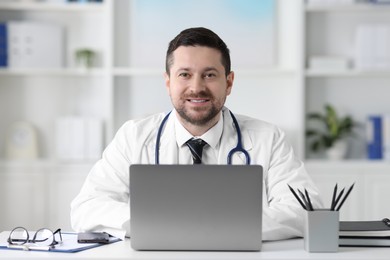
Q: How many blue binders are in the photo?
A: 2